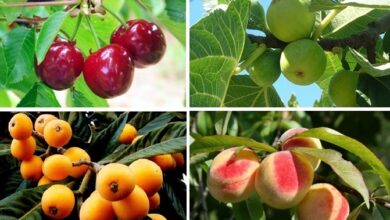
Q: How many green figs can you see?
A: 4